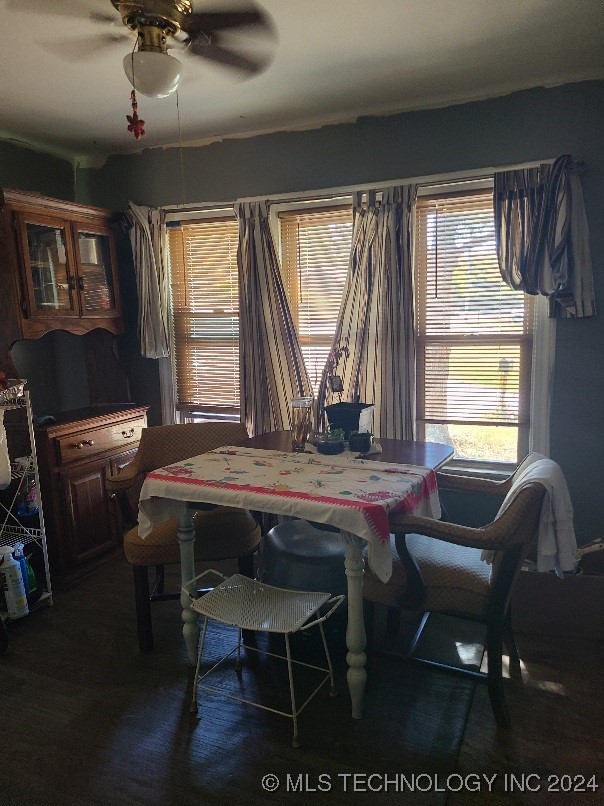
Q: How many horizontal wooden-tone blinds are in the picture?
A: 3